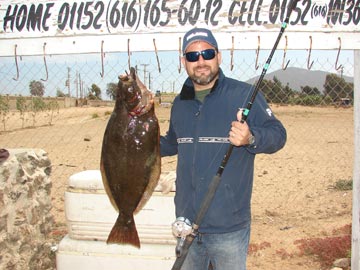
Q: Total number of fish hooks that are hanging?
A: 11